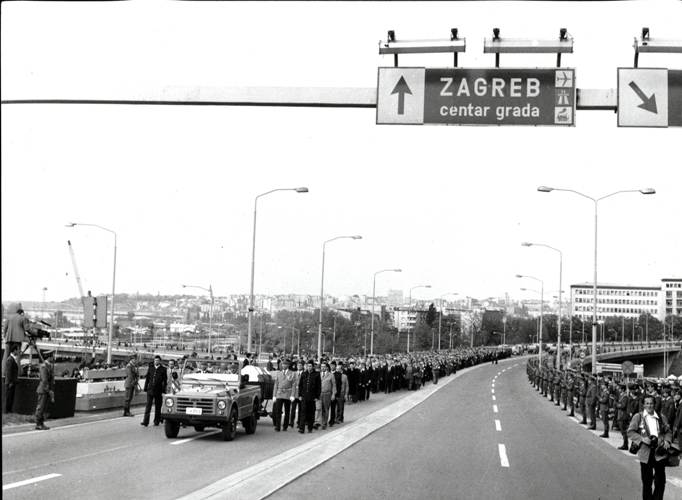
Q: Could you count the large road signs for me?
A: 2